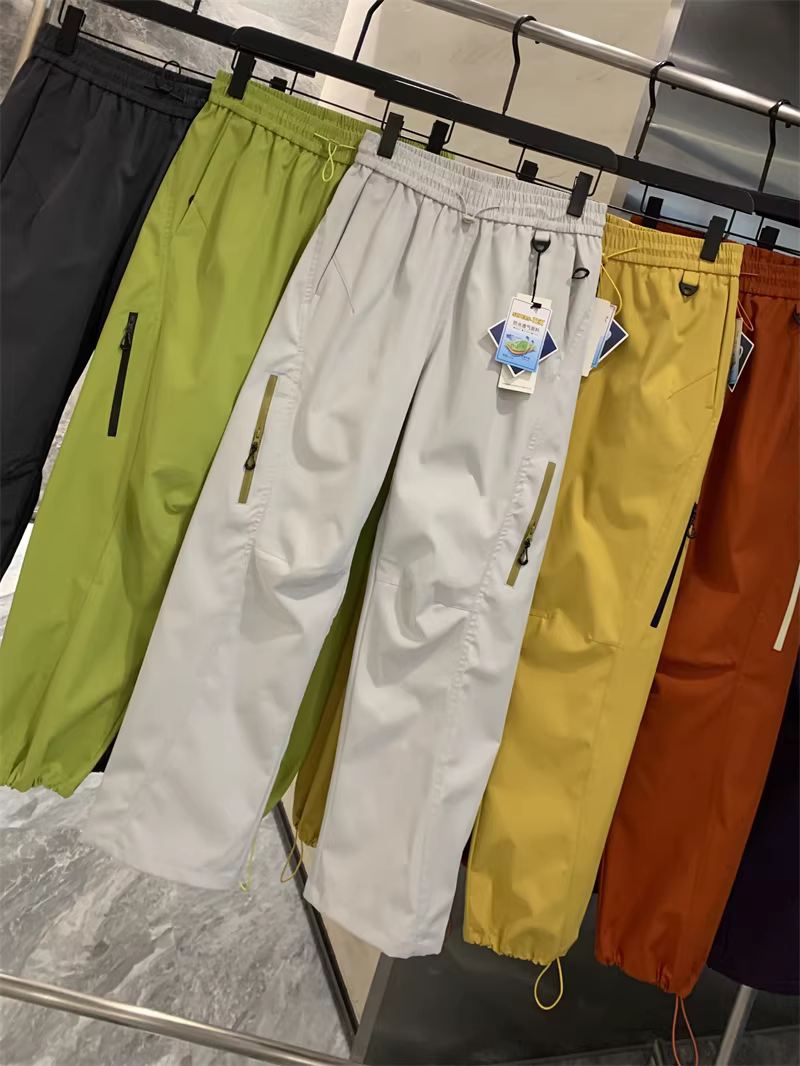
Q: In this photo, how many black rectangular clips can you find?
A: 10